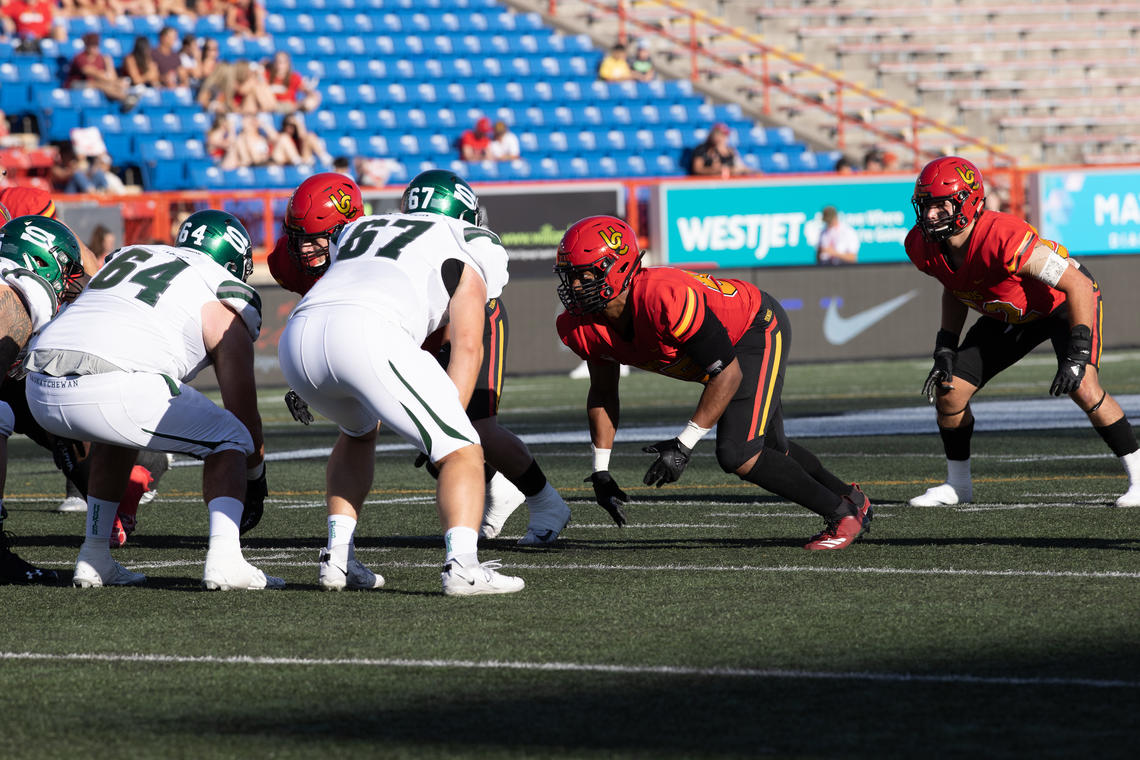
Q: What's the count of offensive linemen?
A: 3